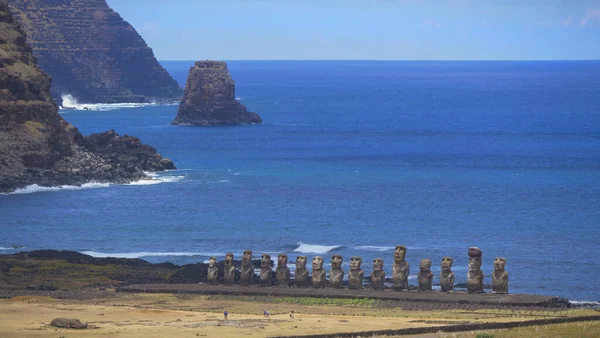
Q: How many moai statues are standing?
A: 15